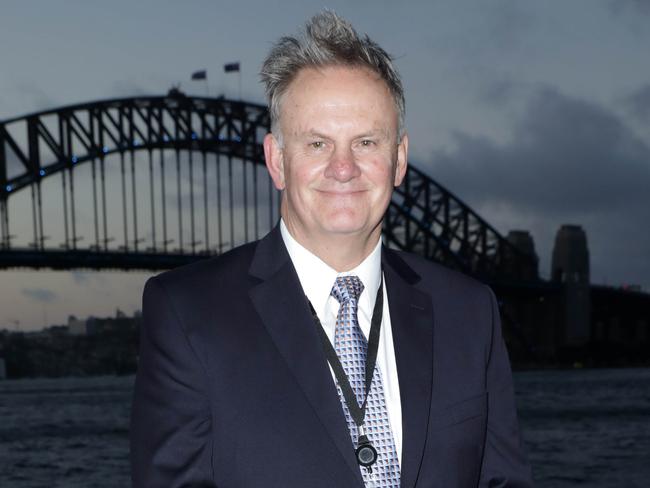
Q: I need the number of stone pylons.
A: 2